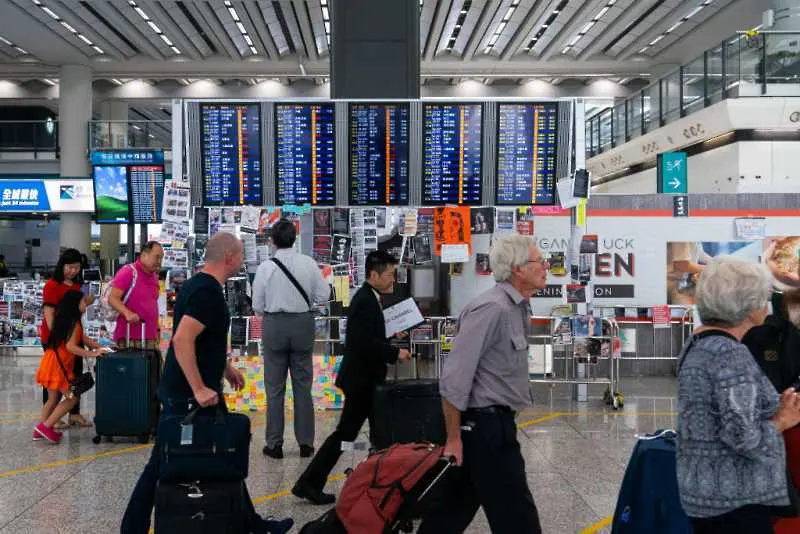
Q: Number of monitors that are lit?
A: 7